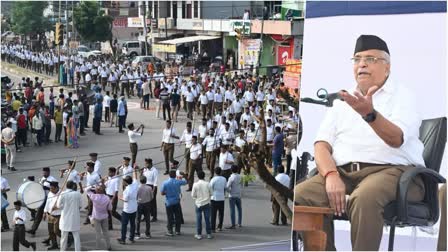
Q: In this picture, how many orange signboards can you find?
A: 1